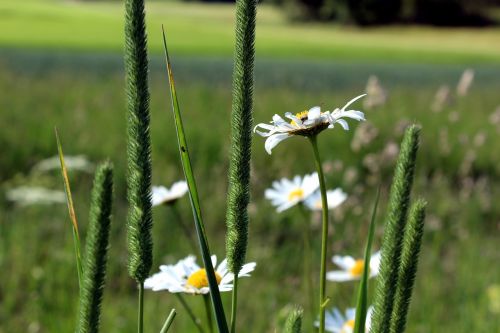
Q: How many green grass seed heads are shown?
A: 6